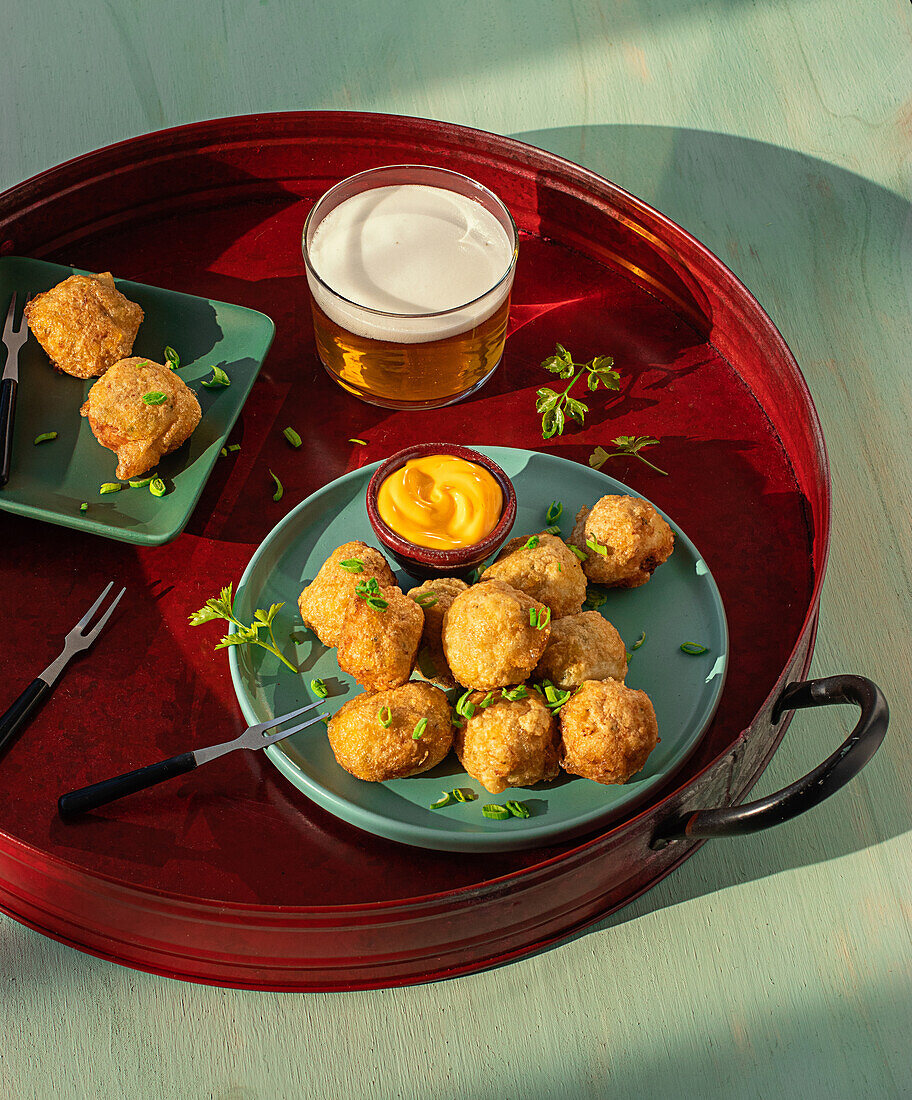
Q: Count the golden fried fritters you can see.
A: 12